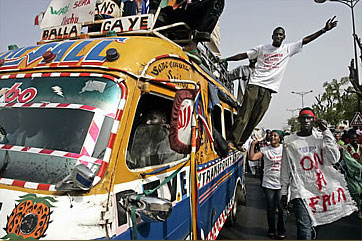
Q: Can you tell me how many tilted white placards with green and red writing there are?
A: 1